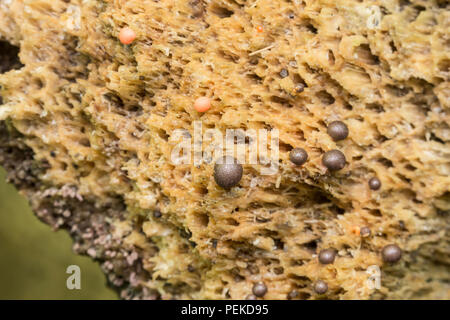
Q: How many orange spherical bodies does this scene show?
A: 2